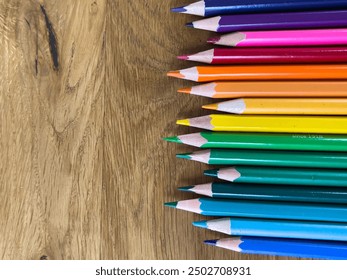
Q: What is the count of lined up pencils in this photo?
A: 15